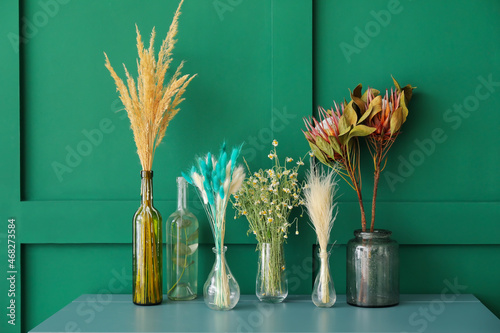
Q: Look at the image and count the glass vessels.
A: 6